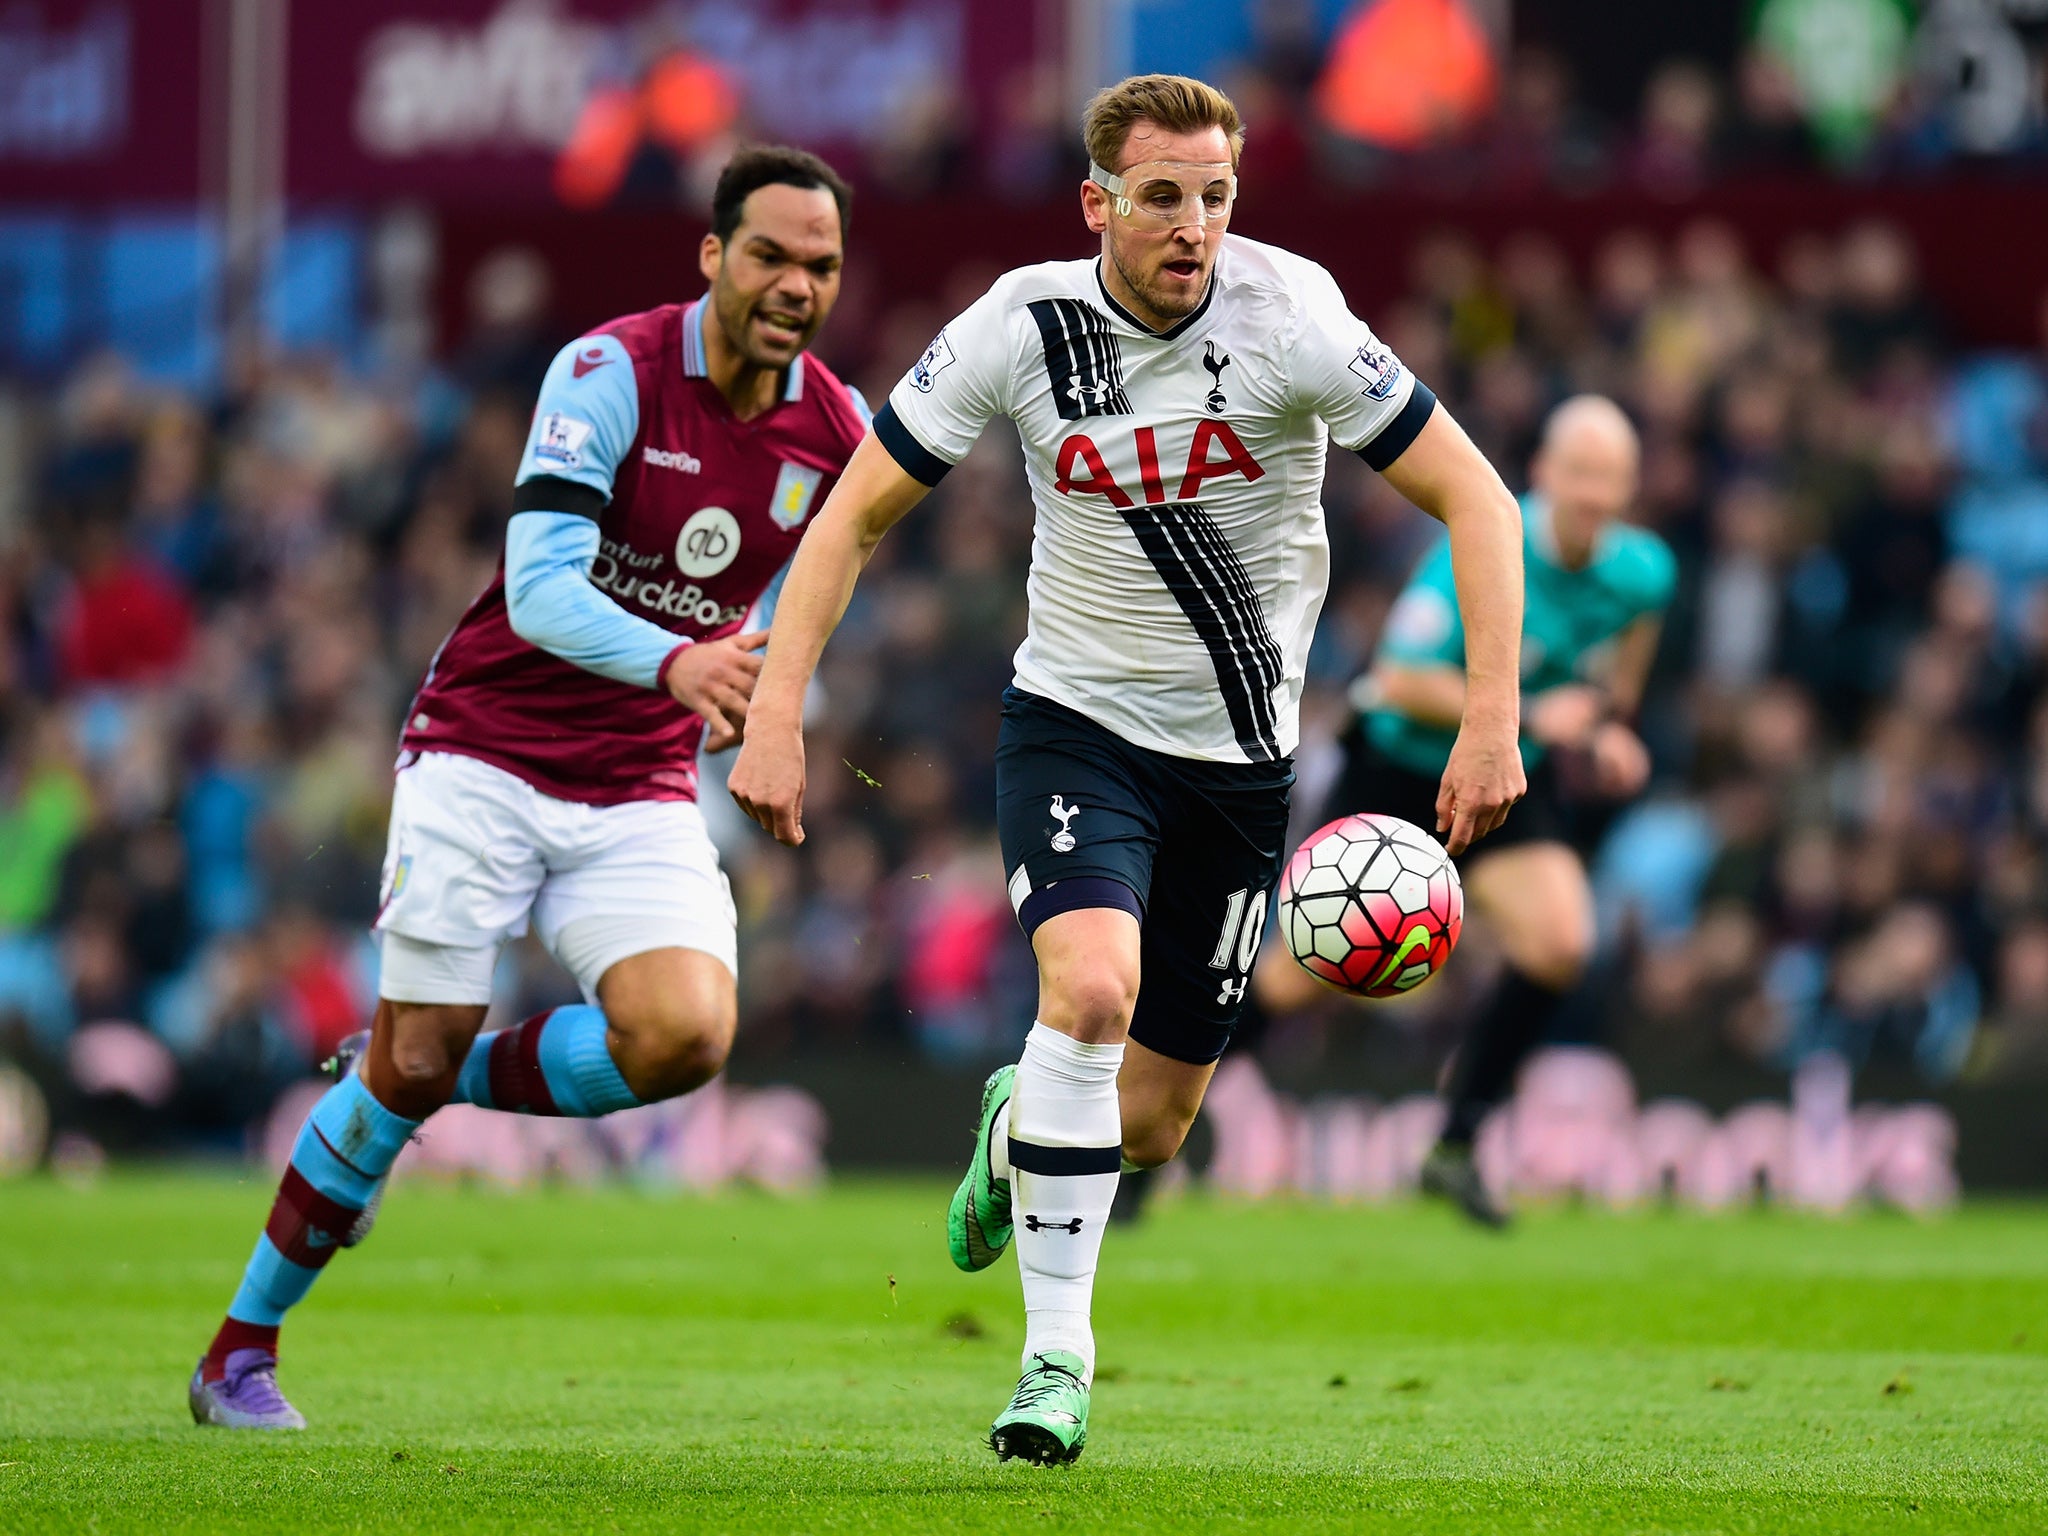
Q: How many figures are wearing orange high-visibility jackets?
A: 2